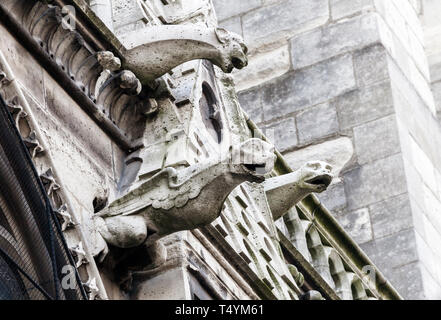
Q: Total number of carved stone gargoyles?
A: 3